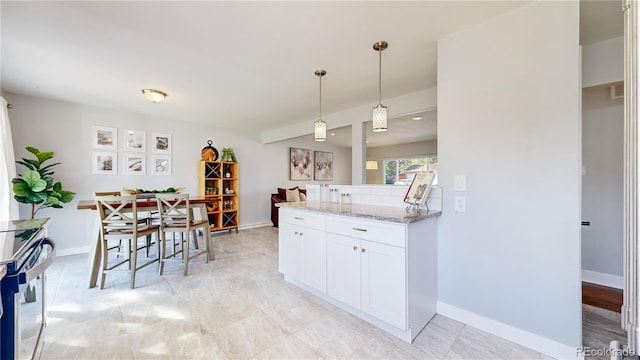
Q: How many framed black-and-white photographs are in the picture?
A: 6